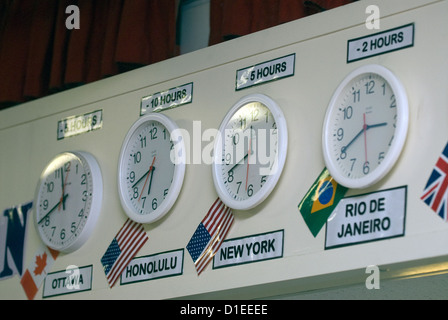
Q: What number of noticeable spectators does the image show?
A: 0